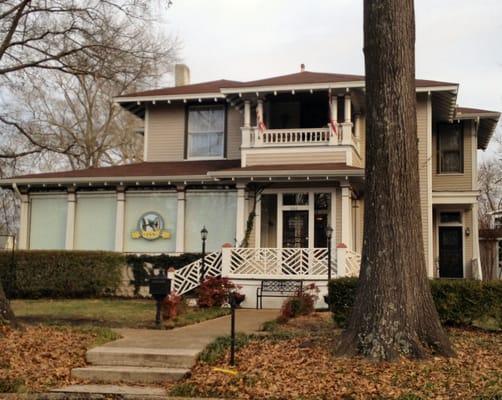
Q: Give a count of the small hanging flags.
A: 2